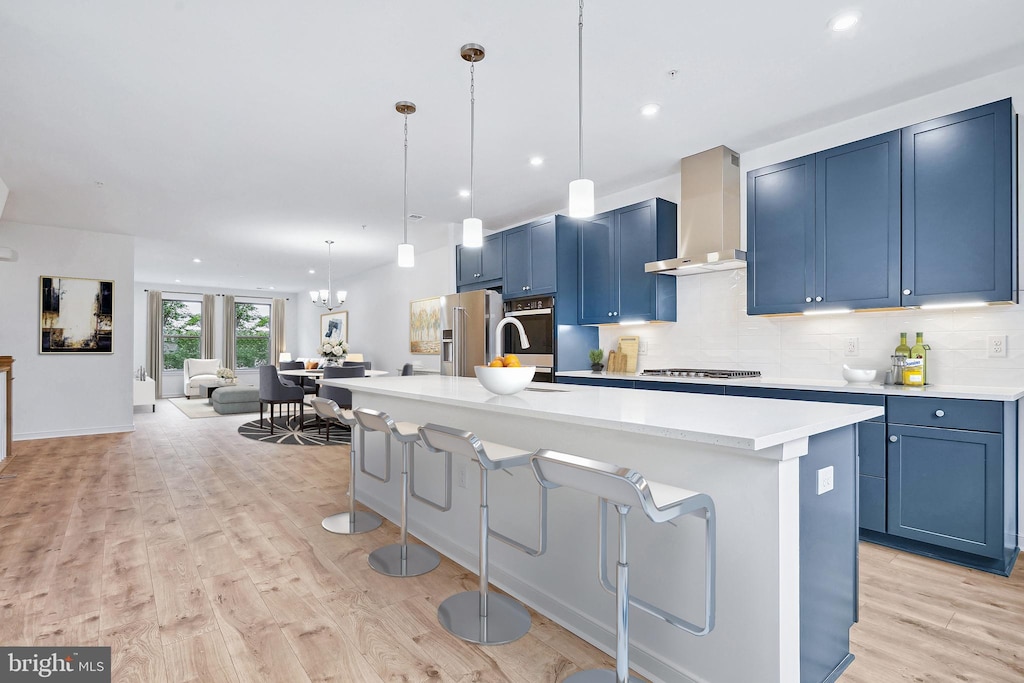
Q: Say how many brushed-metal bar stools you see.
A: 4